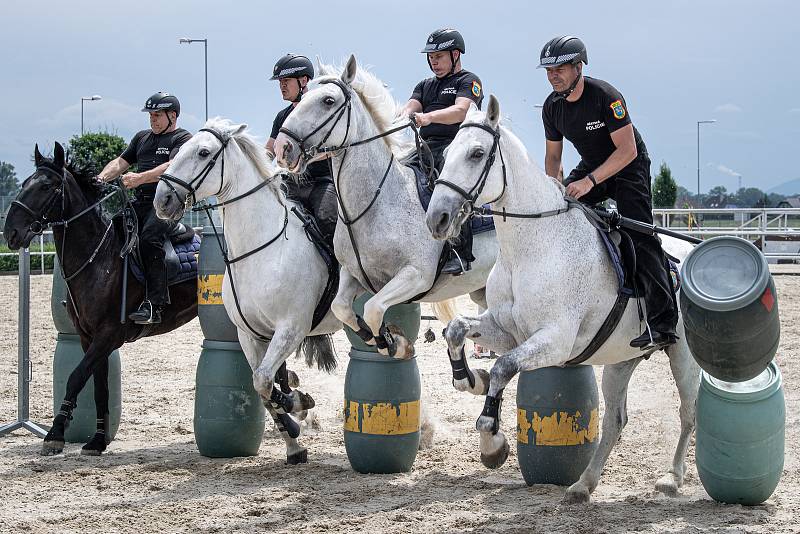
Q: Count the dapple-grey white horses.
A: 3